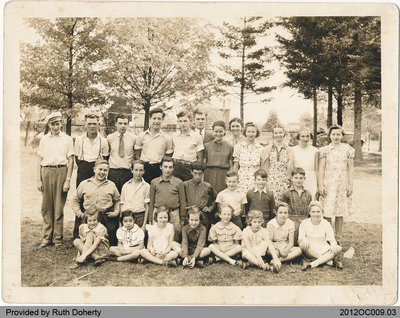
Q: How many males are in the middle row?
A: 7